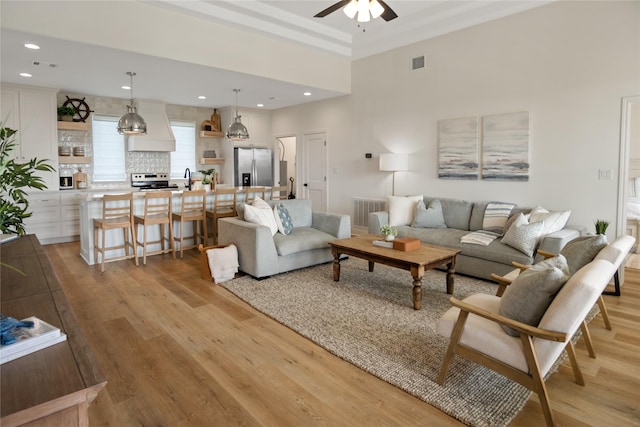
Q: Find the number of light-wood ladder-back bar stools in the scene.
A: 6